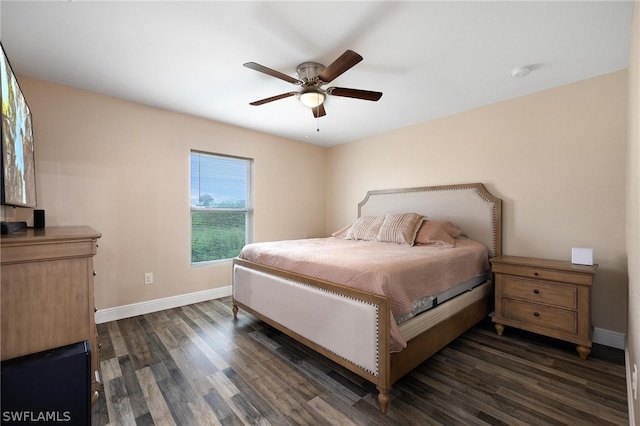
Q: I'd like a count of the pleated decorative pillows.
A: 2